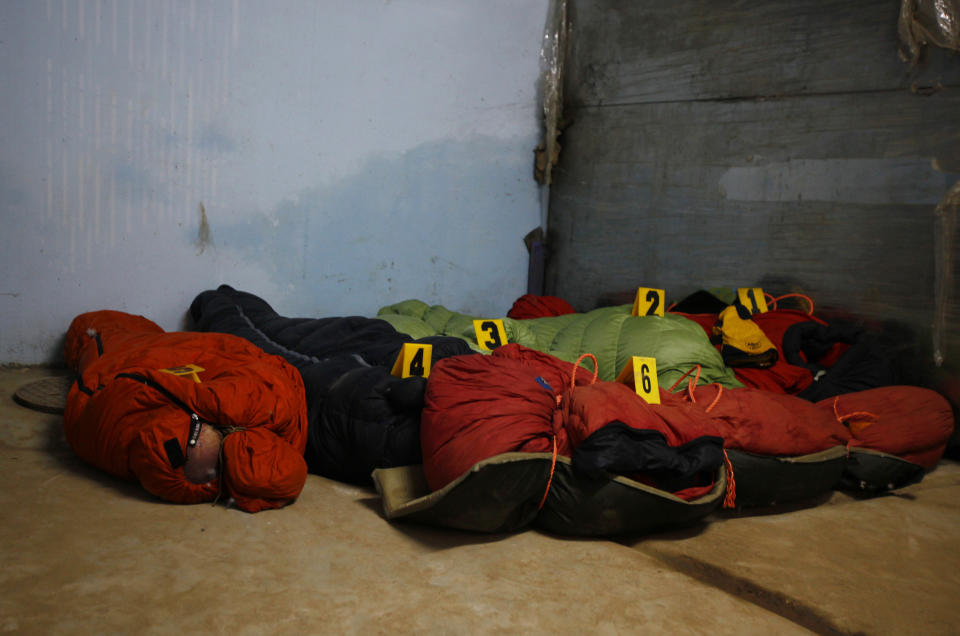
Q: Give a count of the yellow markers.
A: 6